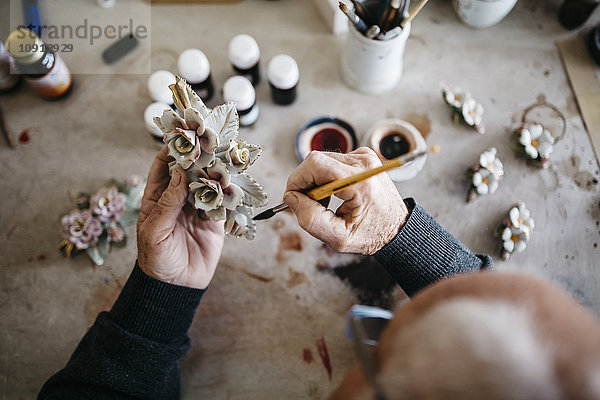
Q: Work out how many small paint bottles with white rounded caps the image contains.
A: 6